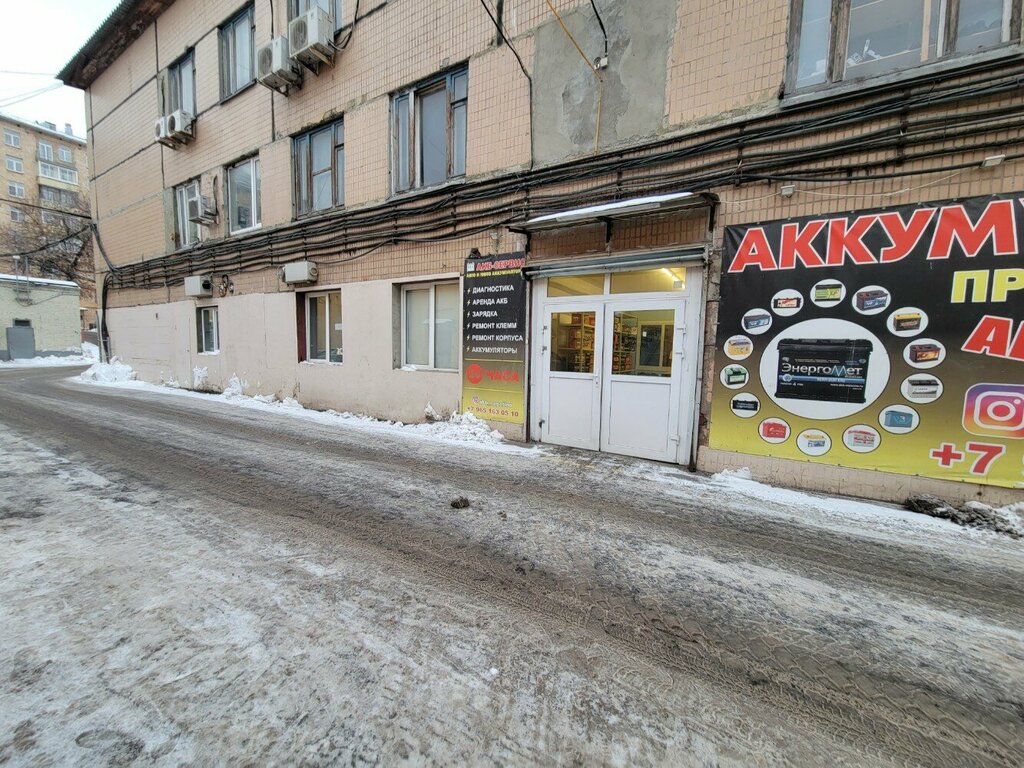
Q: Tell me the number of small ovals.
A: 14